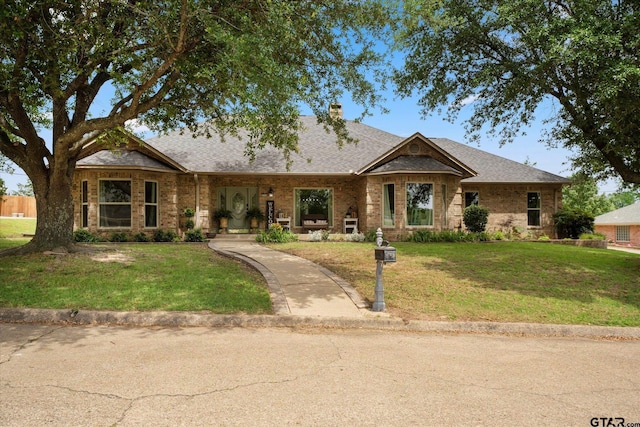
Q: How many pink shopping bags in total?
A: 0